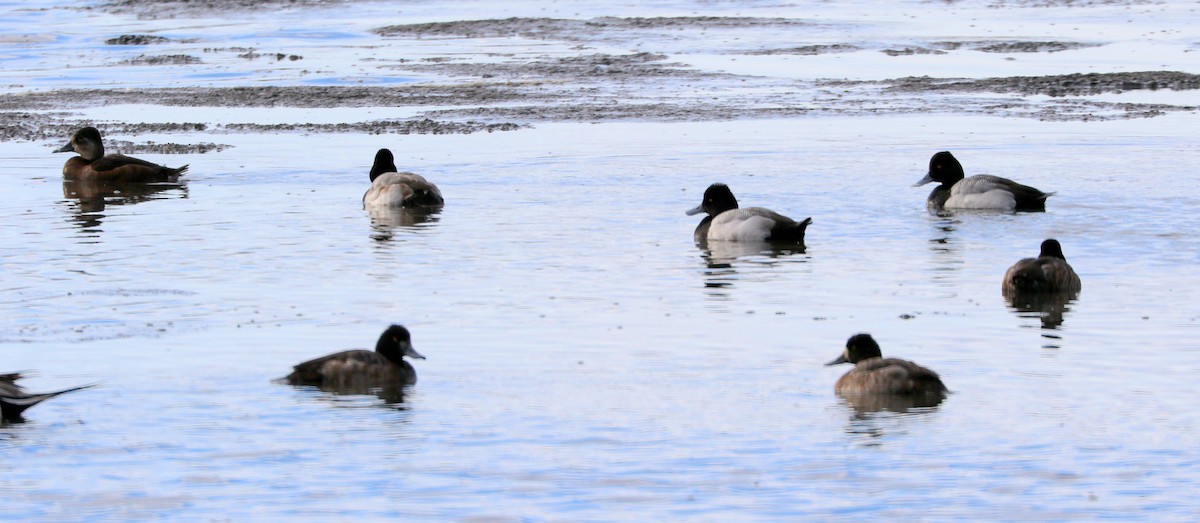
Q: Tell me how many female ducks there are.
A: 4